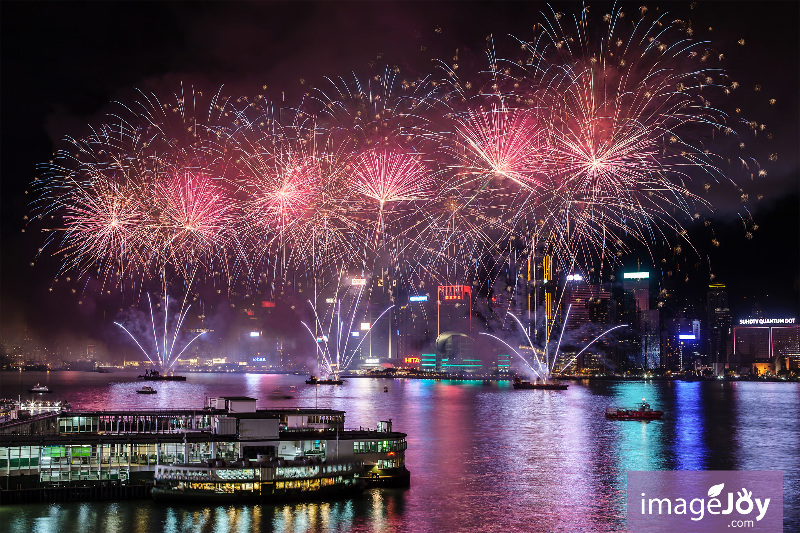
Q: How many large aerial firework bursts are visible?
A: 6